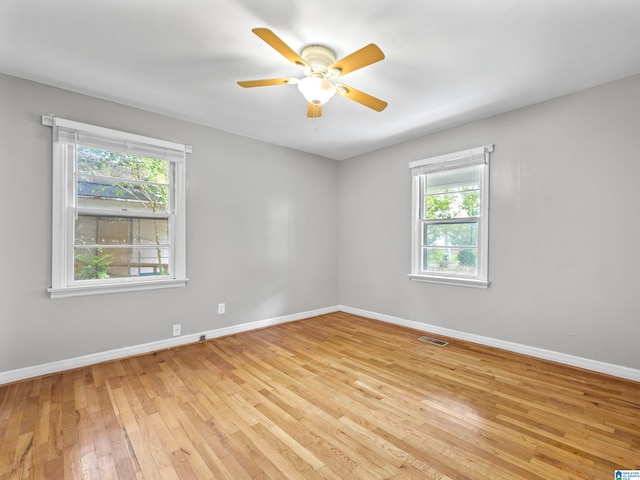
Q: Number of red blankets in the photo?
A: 0